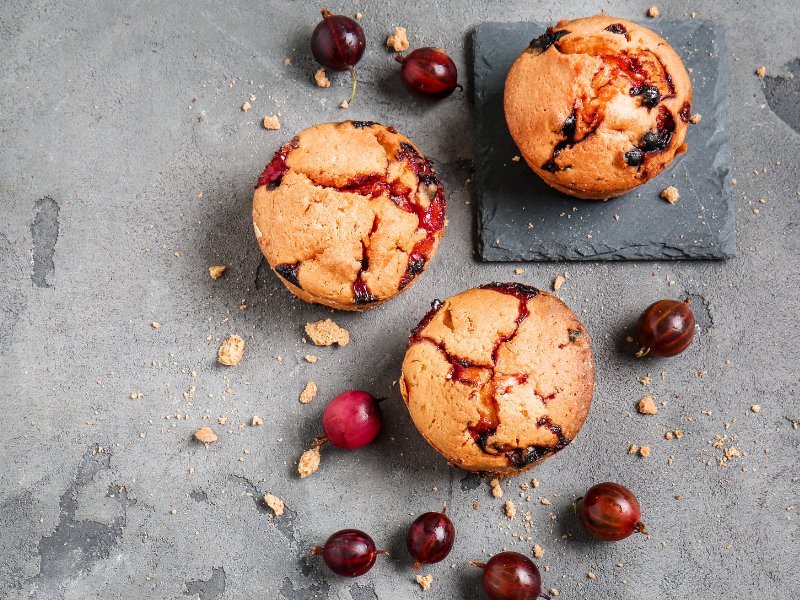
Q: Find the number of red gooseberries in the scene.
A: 8